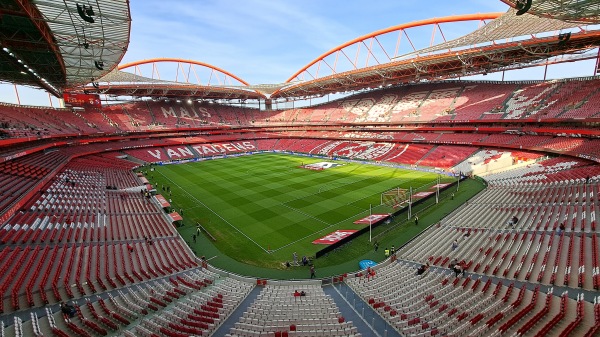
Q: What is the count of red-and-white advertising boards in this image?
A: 4